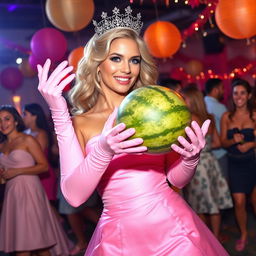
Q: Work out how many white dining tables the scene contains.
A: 0